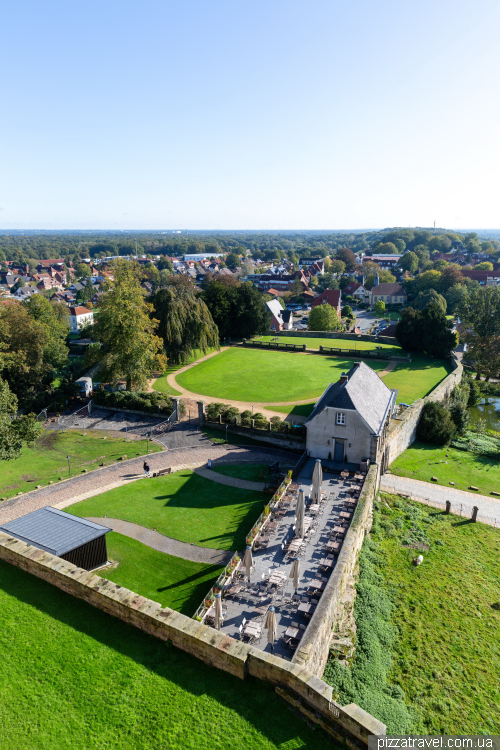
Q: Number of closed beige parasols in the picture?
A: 6